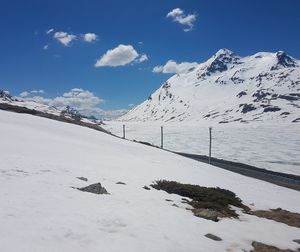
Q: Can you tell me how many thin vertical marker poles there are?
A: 3